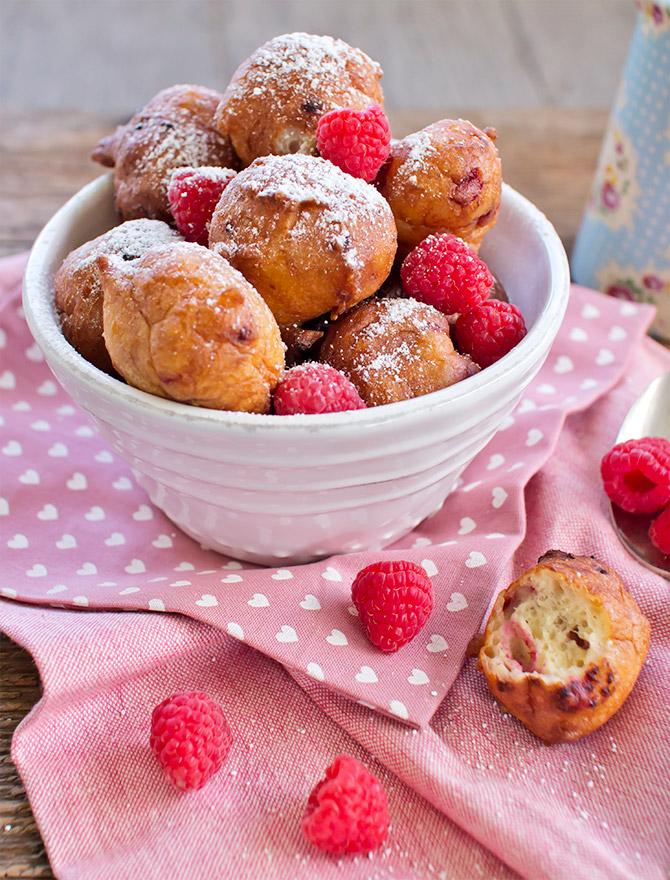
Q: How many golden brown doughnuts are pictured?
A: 8